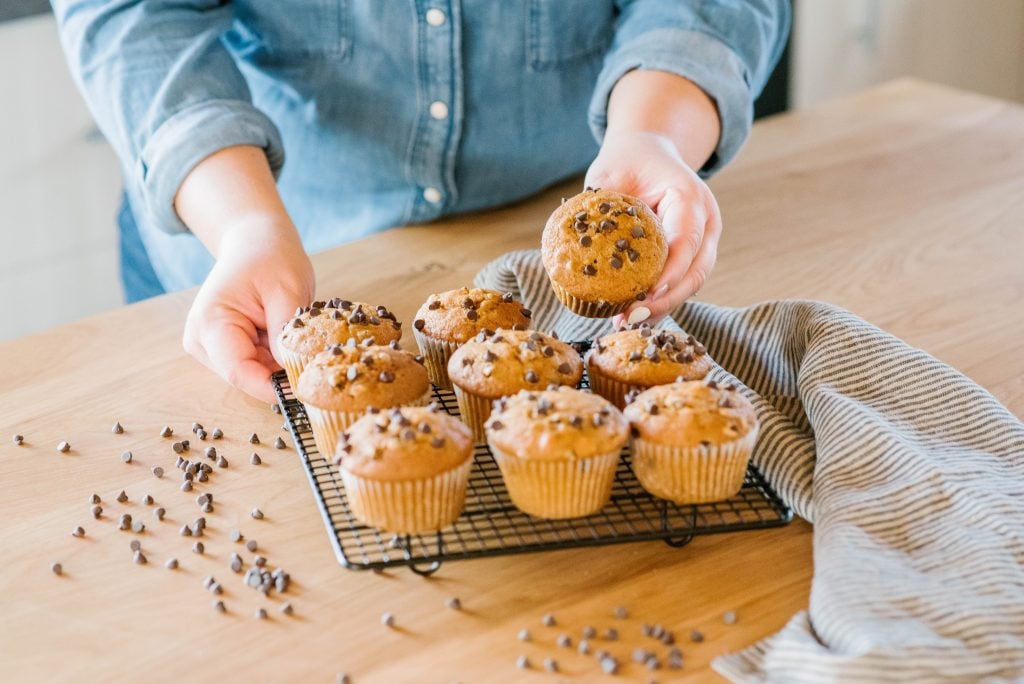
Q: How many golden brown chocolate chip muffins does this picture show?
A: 9